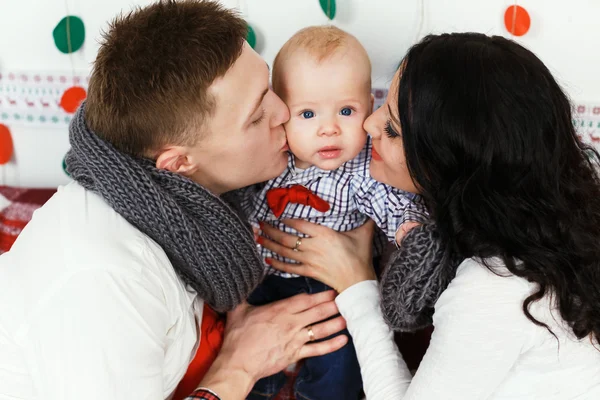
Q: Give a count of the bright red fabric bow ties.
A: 1